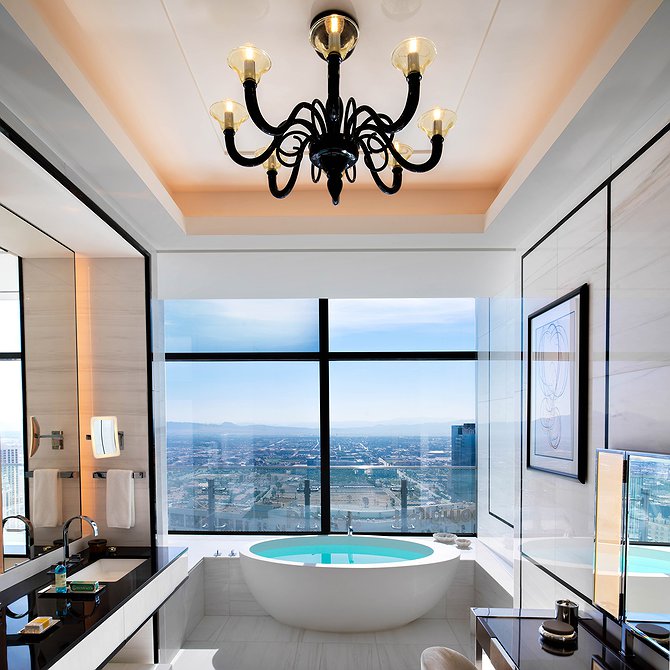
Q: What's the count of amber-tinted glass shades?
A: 7